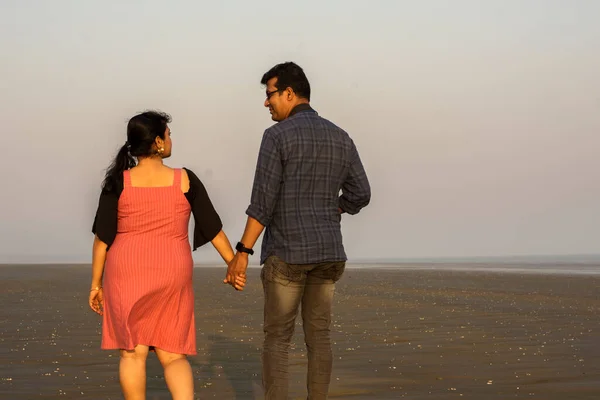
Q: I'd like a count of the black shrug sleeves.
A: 2